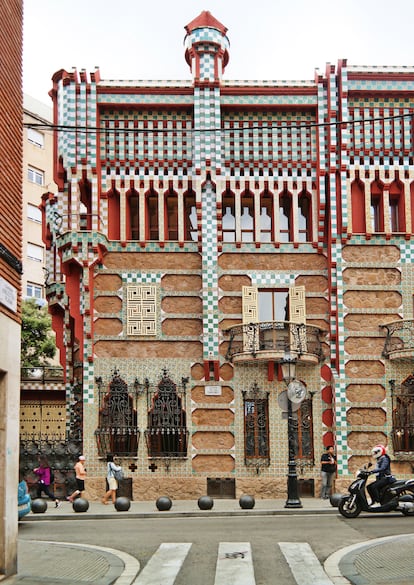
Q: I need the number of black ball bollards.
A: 7